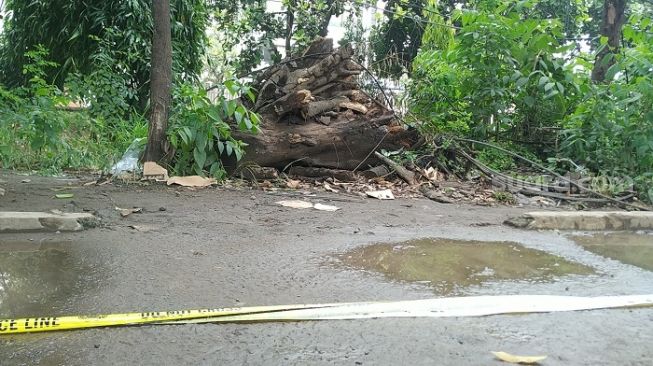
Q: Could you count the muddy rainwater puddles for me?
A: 3